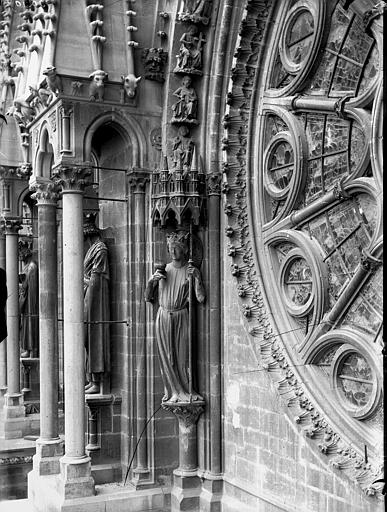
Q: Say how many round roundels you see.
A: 4